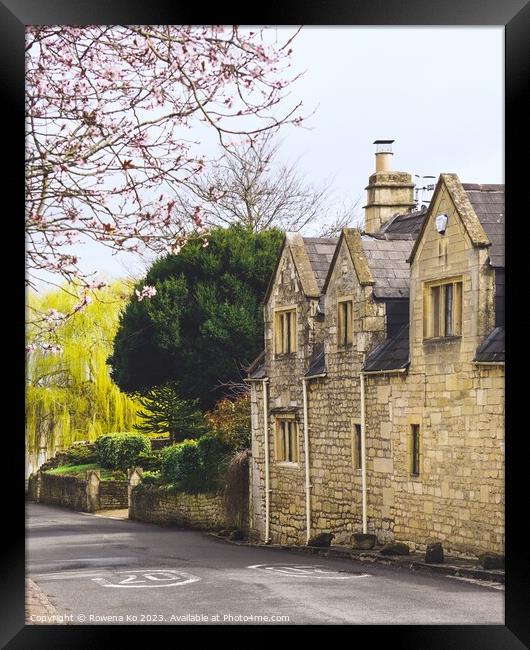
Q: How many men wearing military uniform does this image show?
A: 0